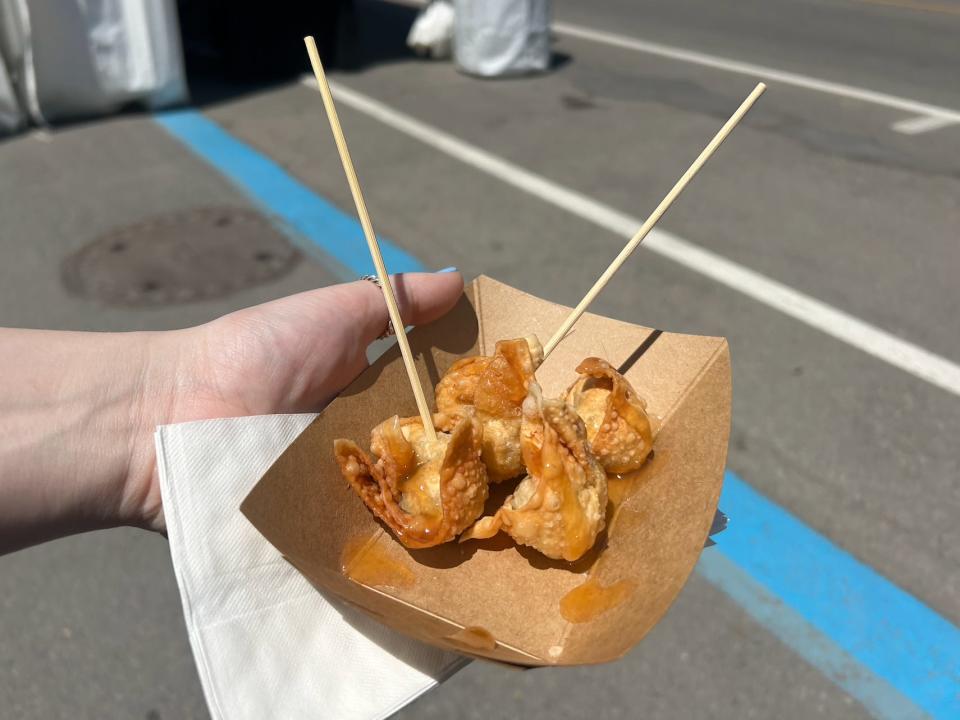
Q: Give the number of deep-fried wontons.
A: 4